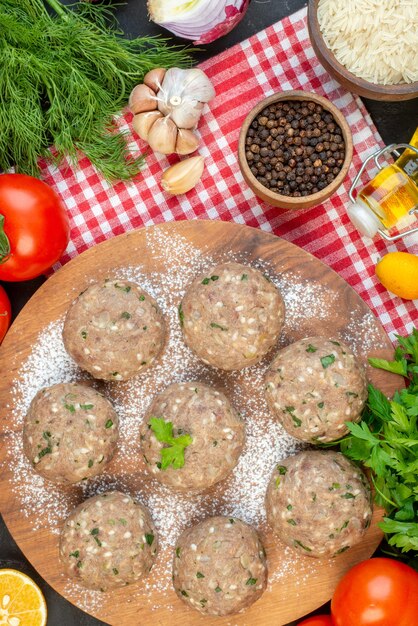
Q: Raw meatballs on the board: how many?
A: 8